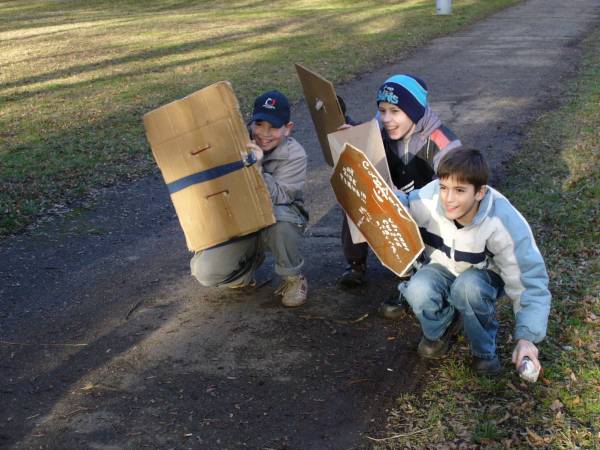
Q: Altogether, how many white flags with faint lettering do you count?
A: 0